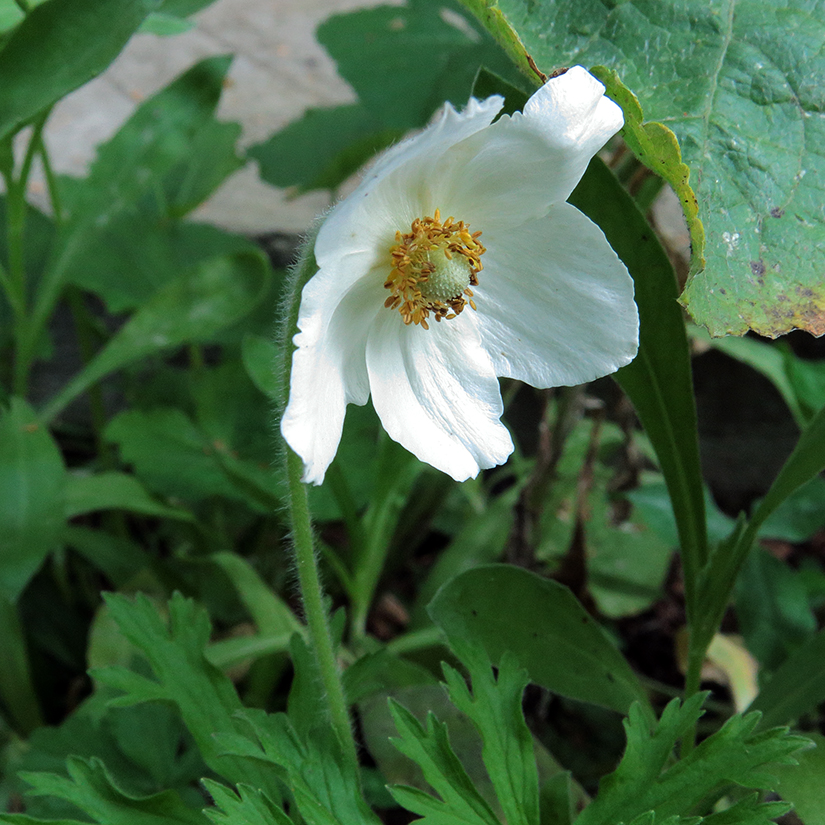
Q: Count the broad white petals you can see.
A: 5